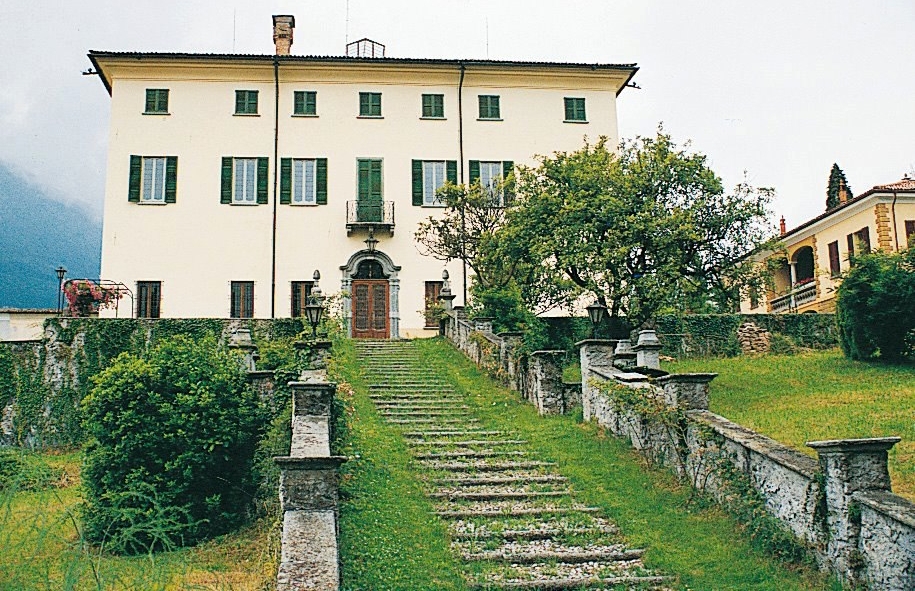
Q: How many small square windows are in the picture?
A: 7